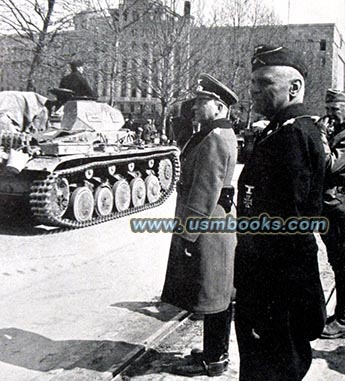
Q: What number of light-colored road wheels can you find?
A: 5